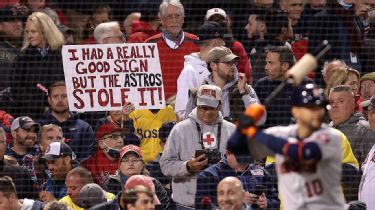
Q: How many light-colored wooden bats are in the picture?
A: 0